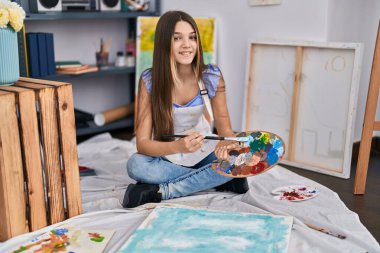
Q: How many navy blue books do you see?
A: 3